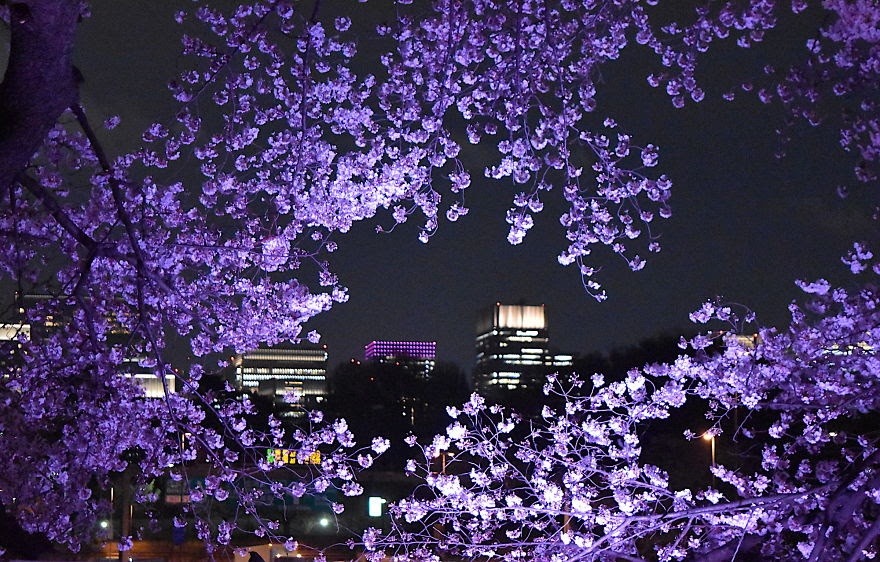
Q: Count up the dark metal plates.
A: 0